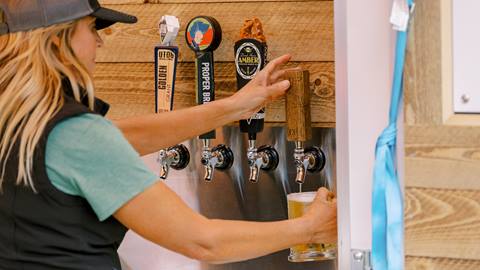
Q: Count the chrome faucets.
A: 4